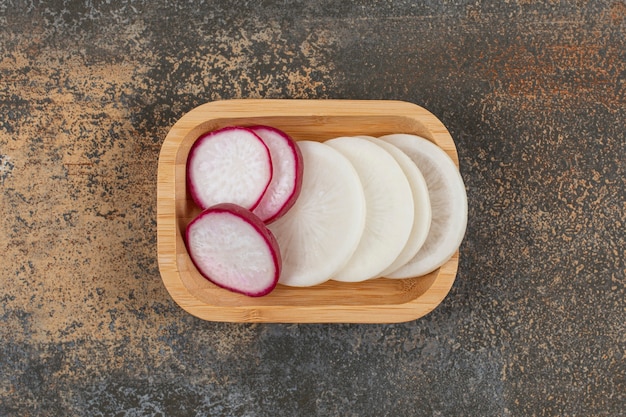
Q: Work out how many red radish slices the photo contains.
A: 3